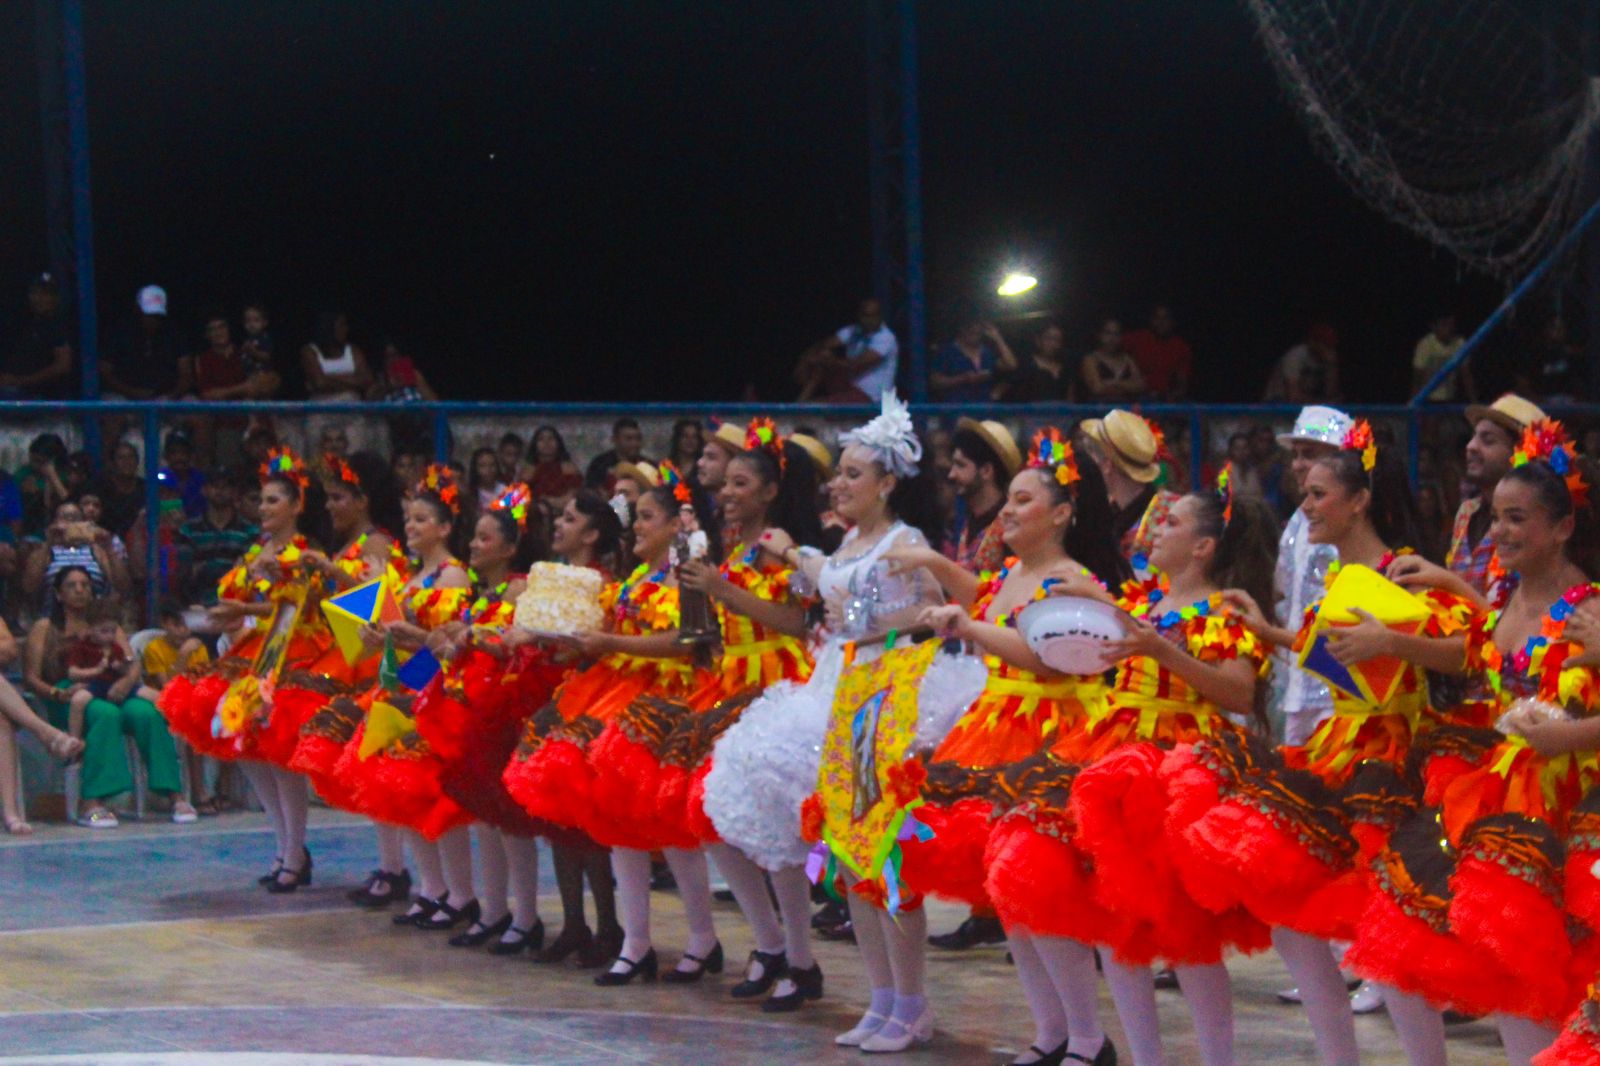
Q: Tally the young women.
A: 12